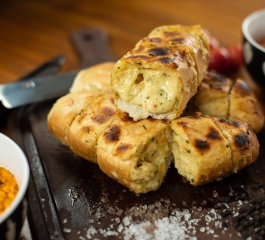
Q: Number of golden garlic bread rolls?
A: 5